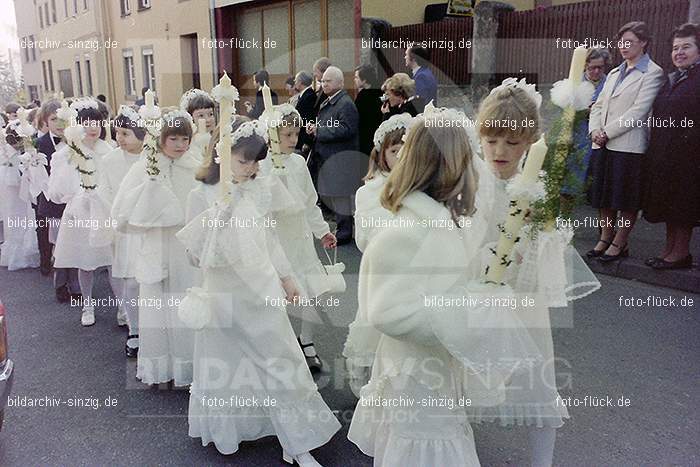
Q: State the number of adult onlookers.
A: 11